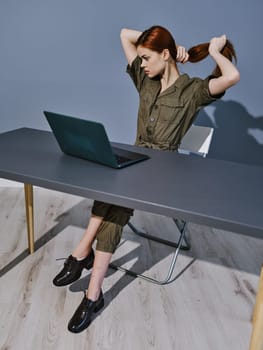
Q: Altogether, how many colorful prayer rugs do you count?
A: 0